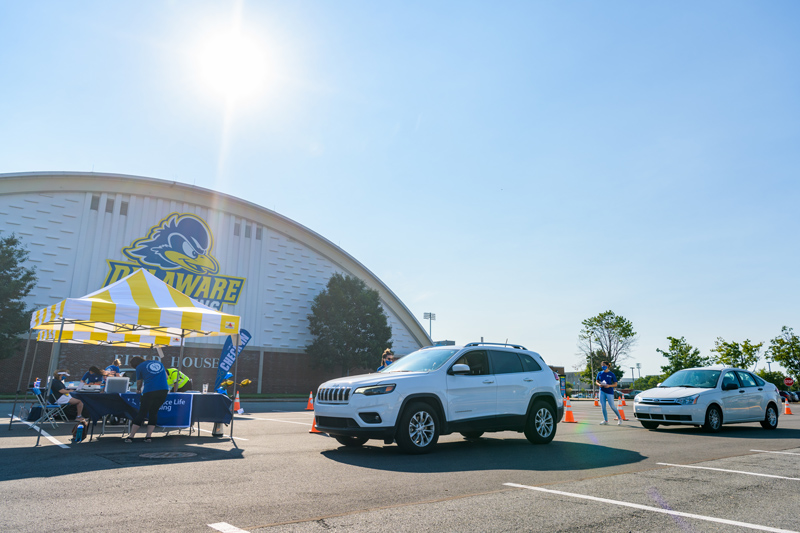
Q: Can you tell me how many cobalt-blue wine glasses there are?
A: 0